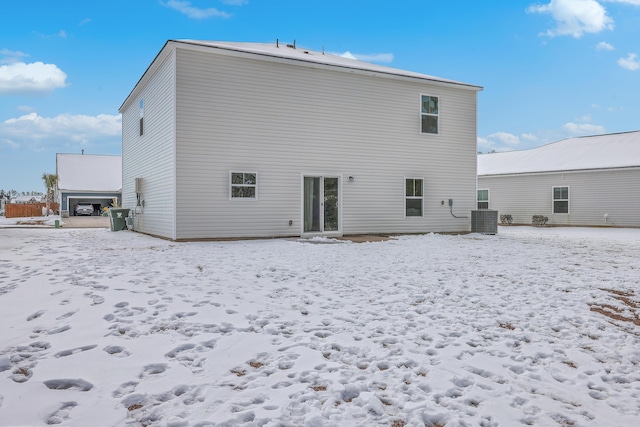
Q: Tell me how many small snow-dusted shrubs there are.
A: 2